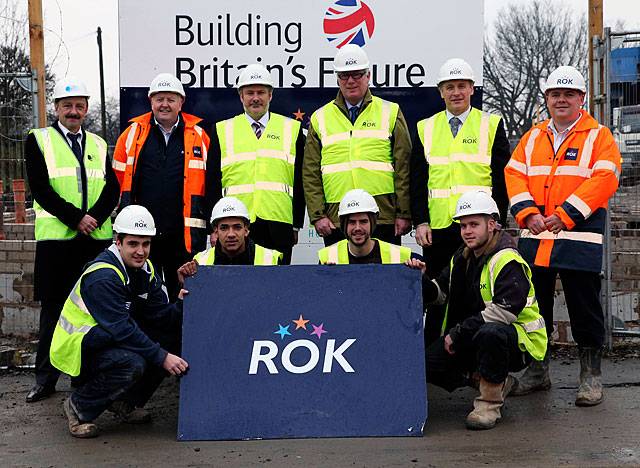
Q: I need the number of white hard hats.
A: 10